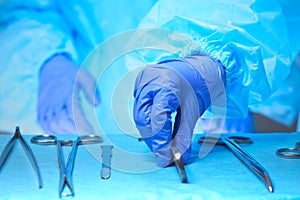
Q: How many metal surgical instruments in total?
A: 6